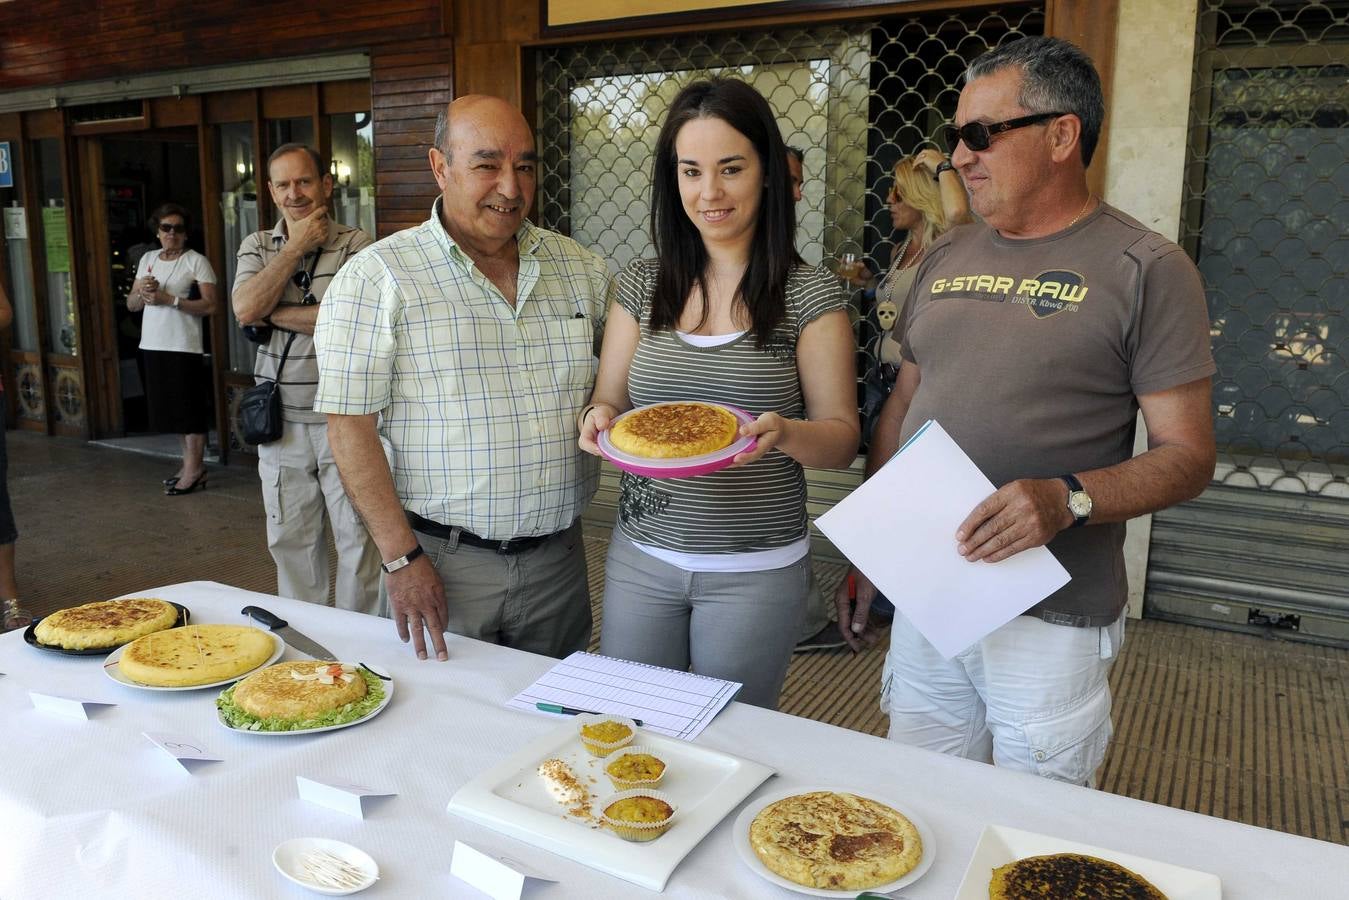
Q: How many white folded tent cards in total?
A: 4